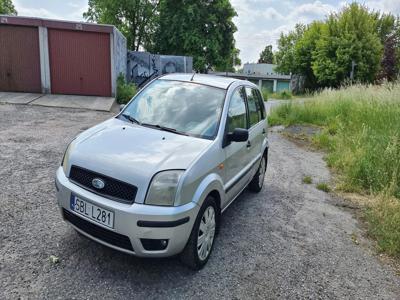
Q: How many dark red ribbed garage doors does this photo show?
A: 2